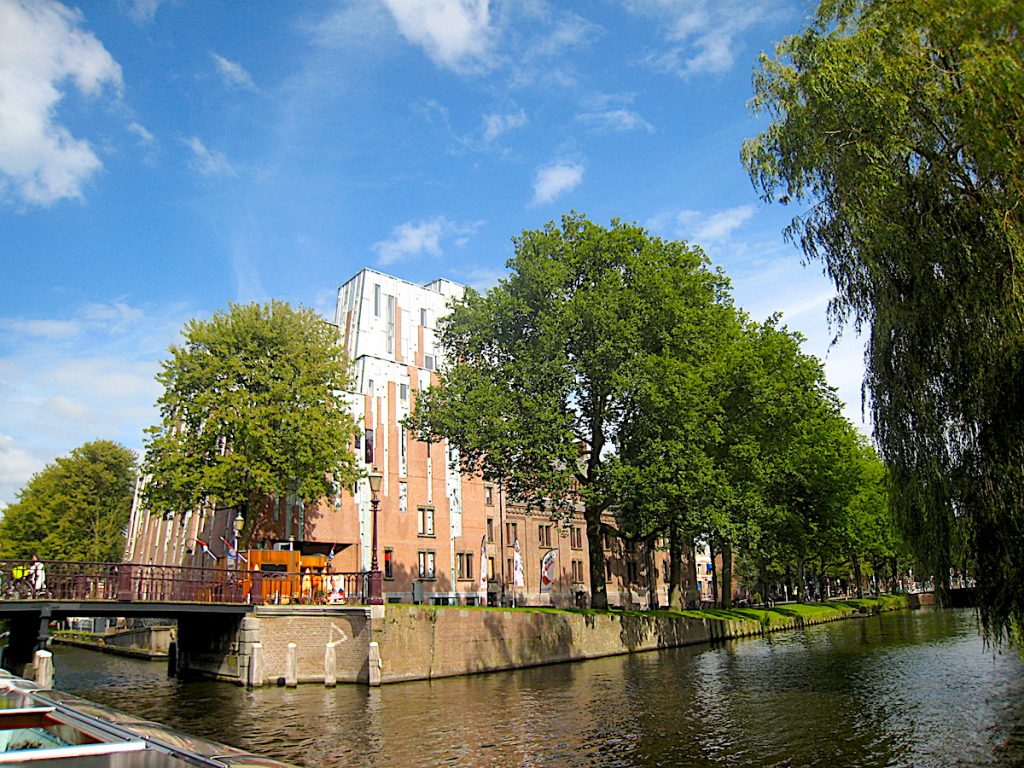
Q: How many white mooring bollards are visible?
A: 5